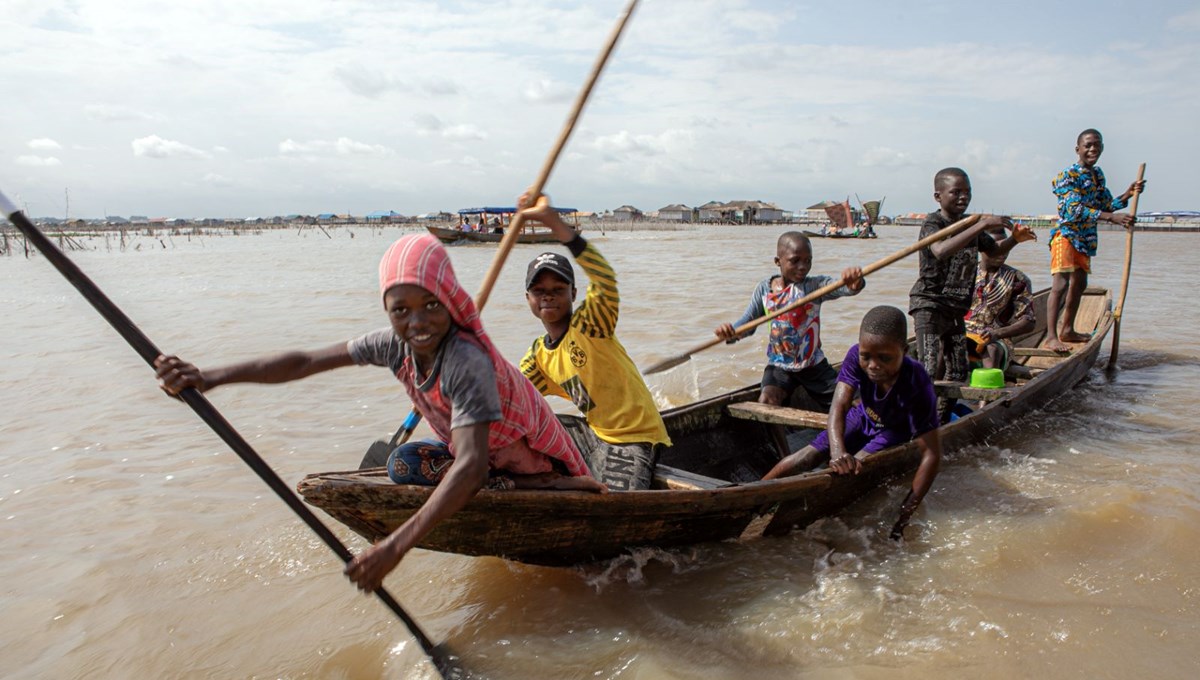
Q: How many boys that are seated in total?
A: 5